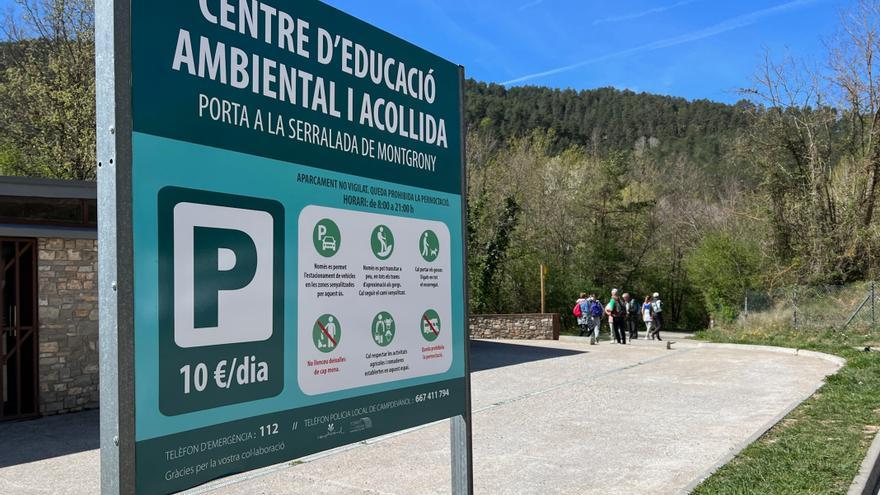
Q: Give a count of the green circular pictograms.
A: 6